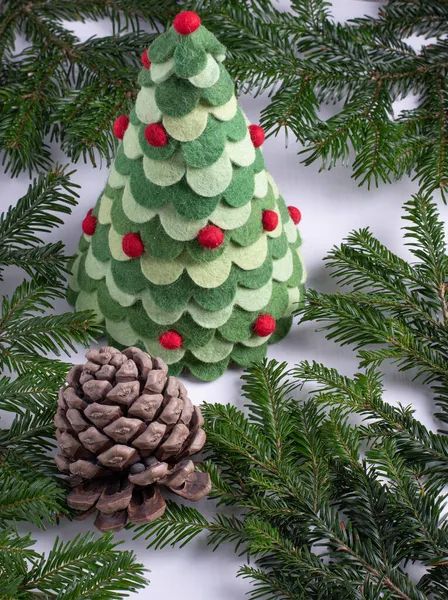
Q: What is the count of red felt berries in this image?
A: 12